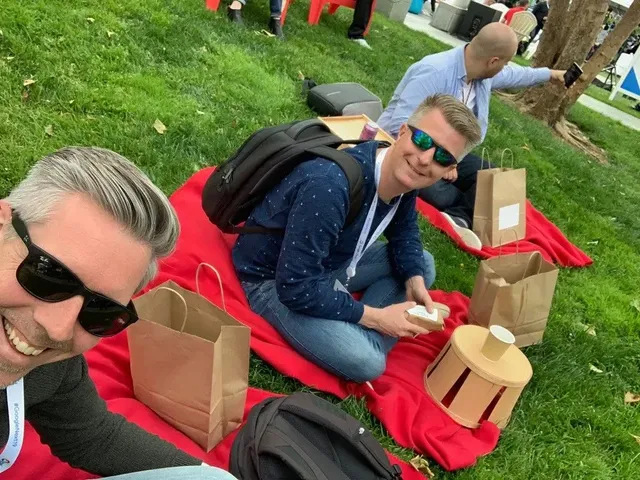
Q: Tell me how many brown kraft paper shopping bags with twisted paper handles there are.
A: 3